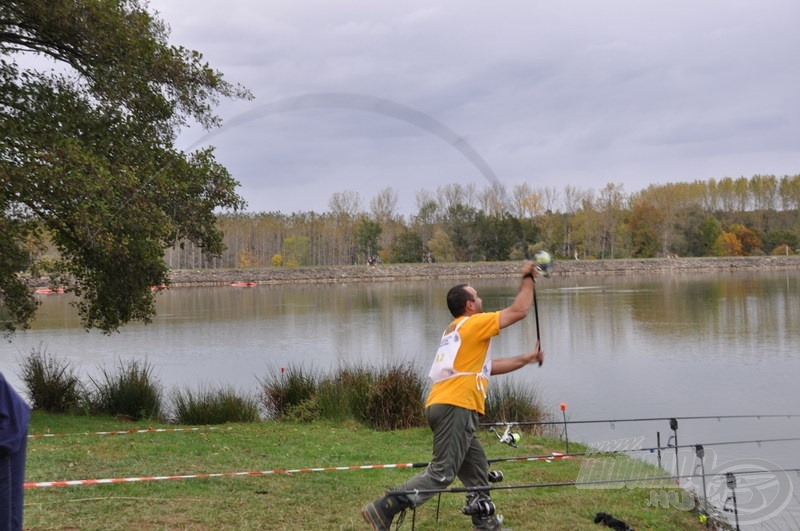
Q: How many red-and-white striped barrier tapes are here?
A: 2